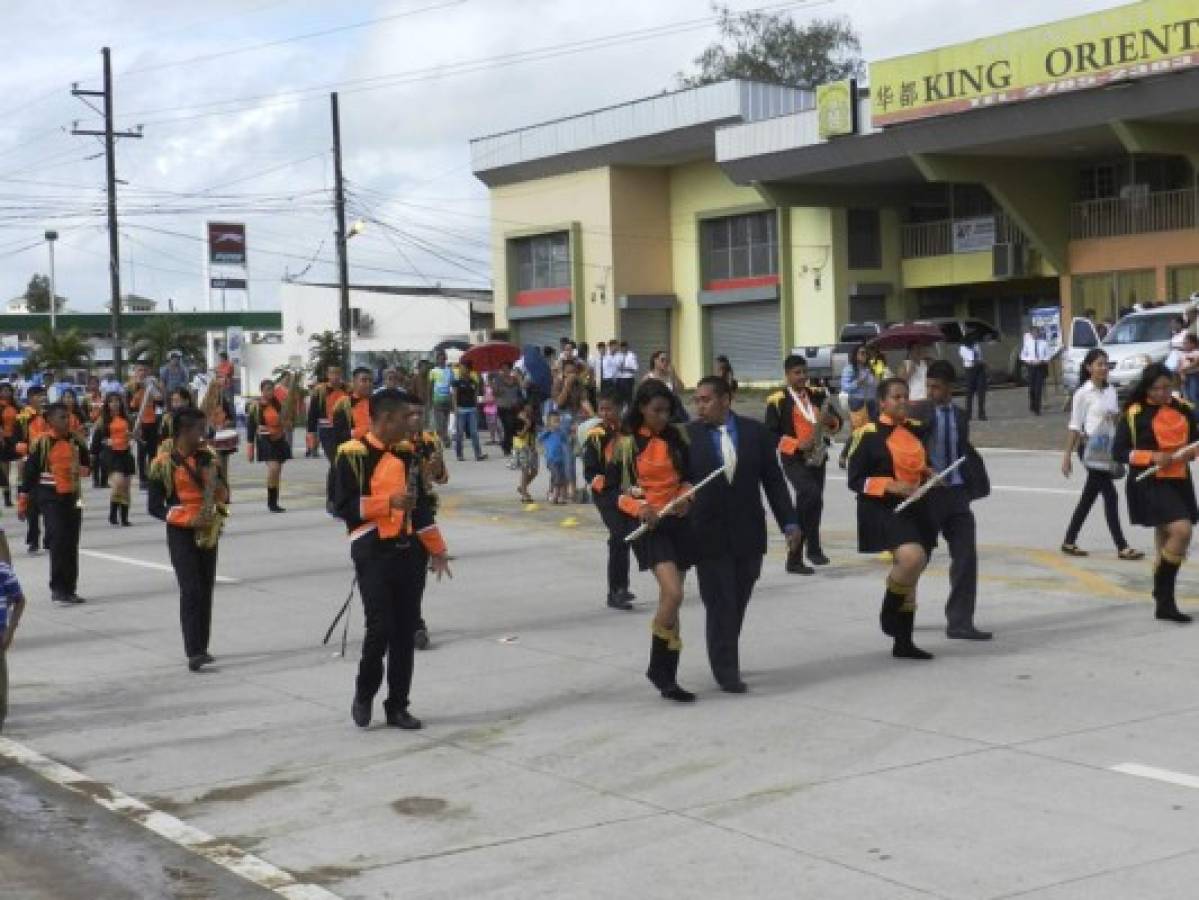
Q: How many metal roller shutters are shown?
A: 4